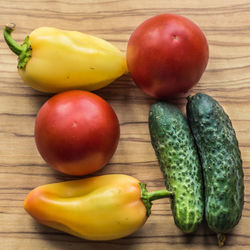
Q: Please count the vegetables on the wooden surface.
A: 6